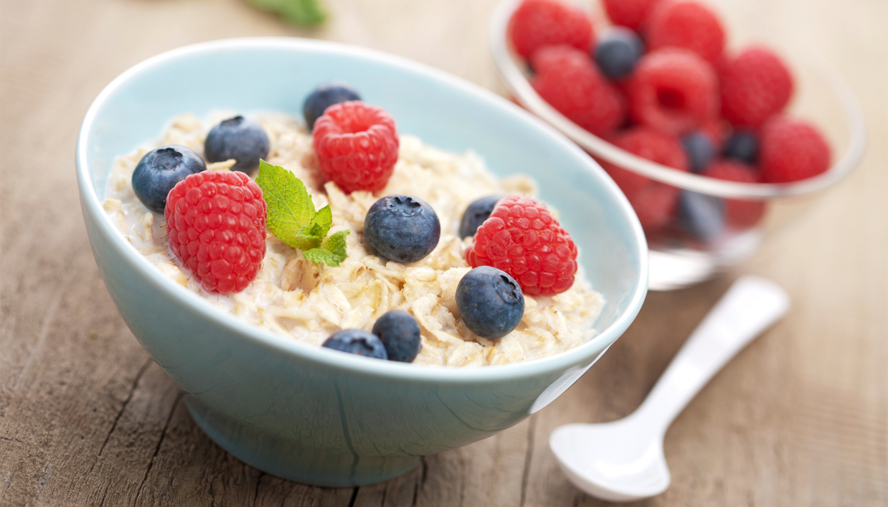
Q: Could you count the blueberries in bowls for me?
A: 12